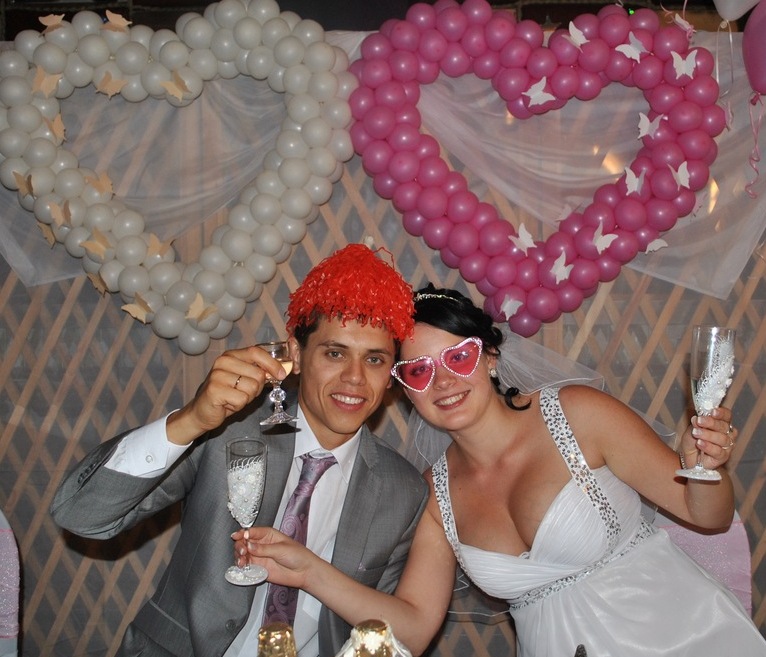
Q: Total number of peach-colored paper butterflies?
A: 15